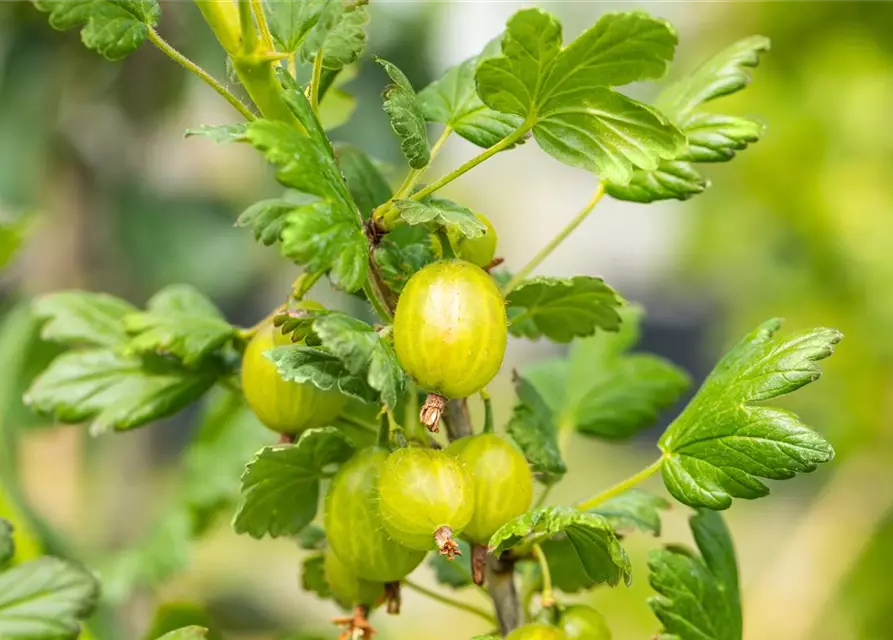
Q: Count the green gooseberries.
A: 9